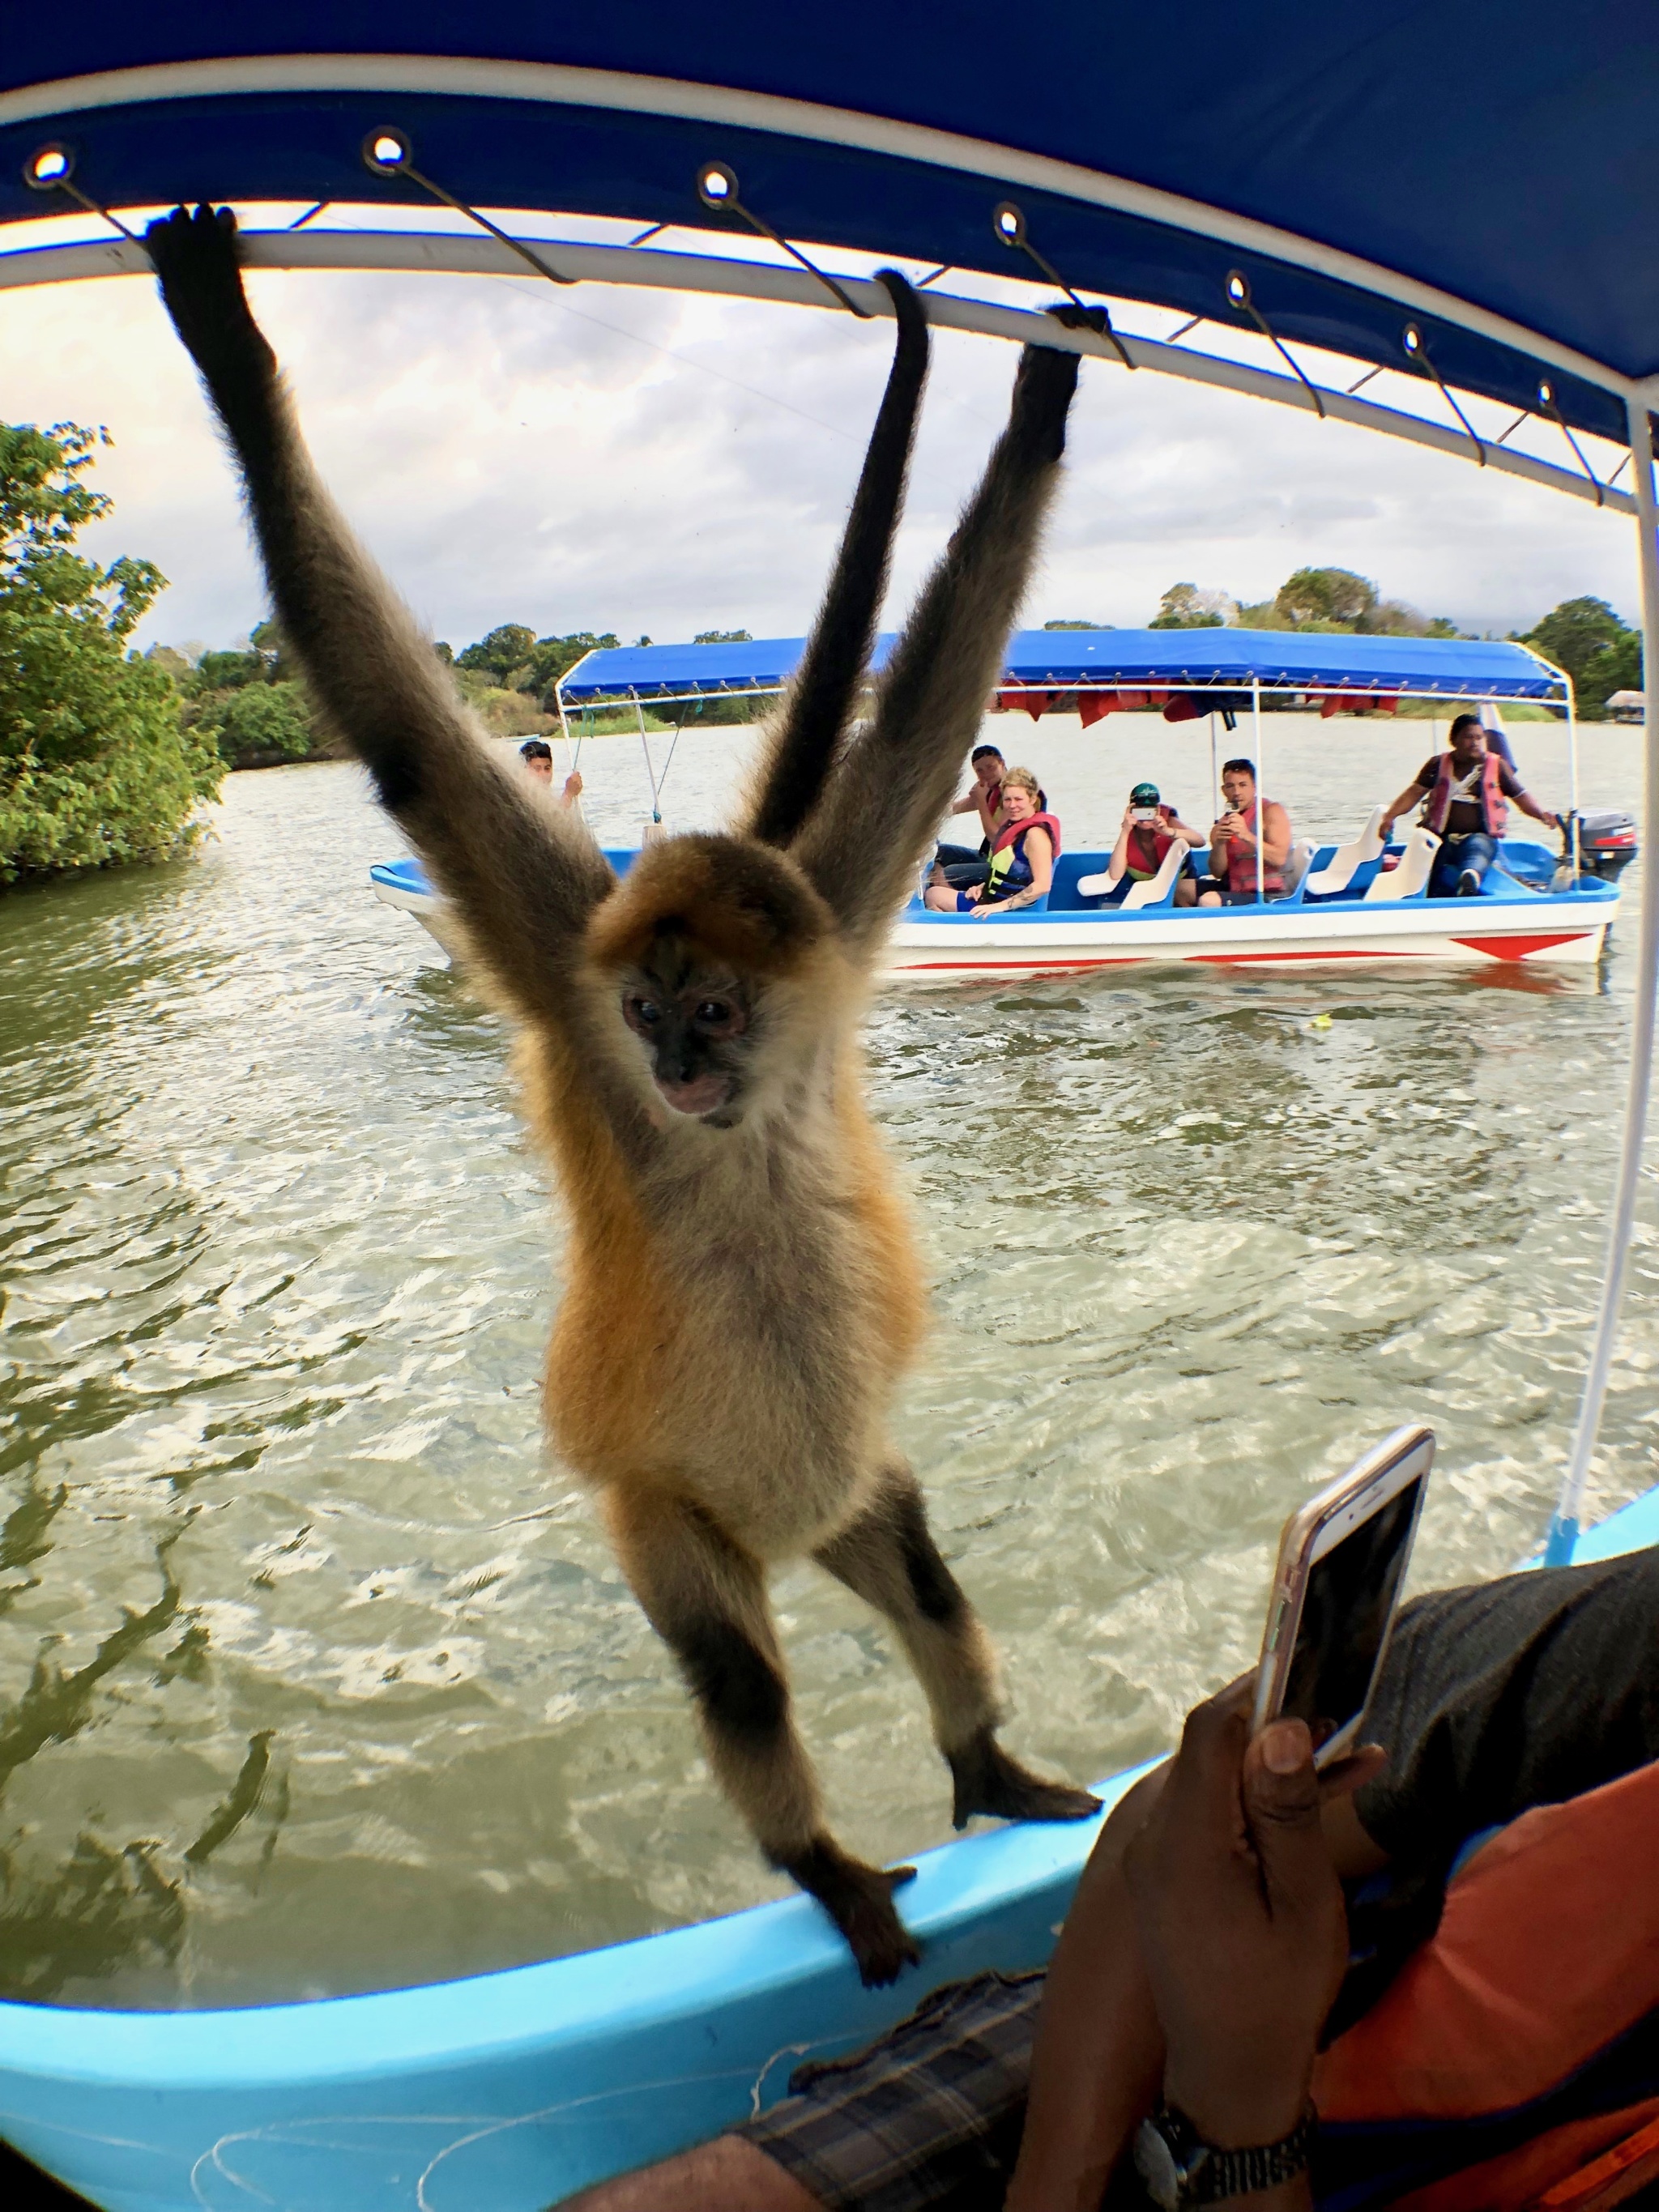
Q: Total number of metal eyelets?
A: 7